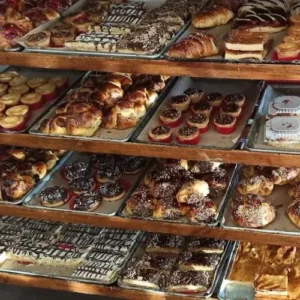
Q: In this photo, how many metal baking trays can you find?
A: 14